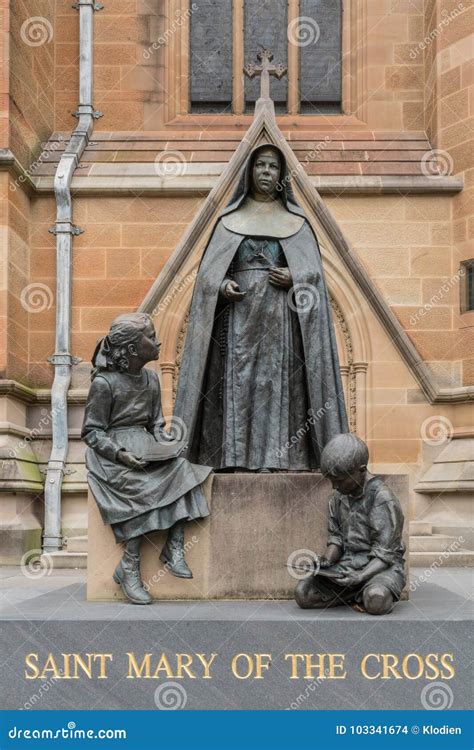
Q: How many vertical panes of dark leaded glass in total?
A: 3